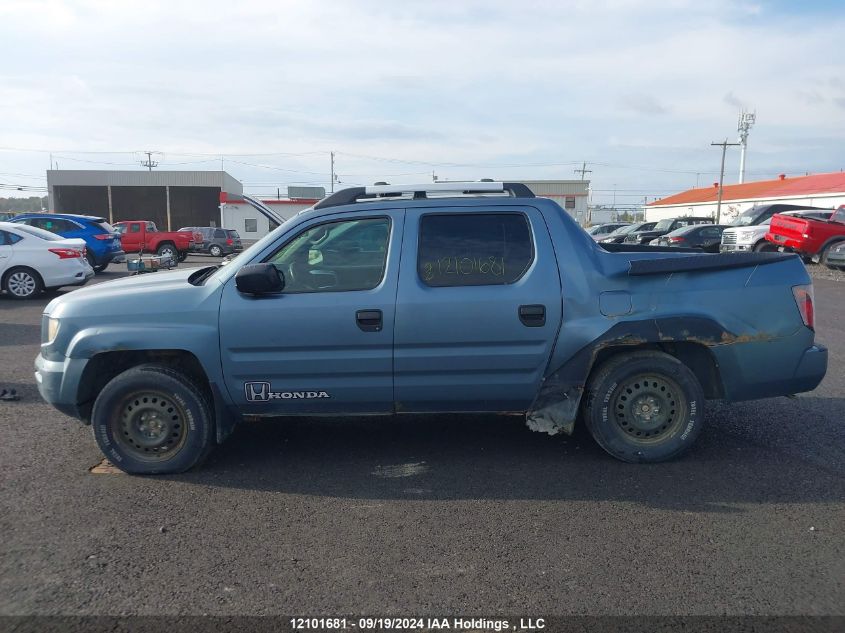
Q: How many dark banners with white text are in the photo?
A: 1